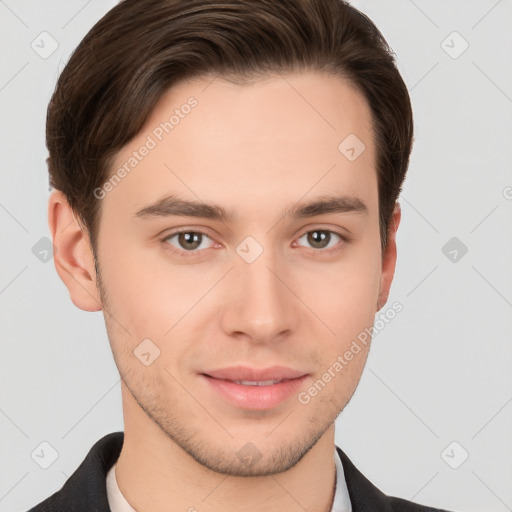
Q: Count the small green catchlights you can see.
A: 0